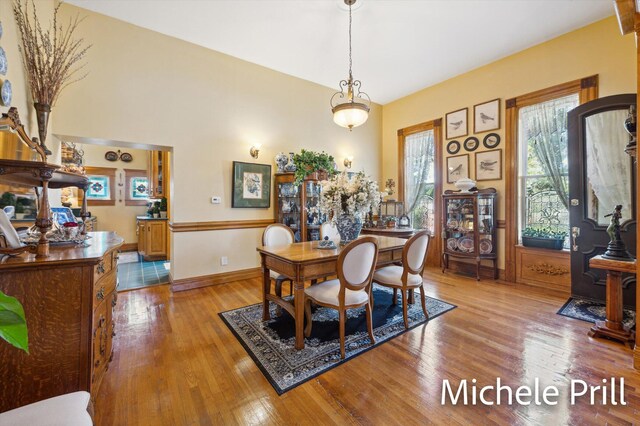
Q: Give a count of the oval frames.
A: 3